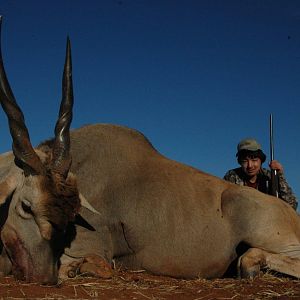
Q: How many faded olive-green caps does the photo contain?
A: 1